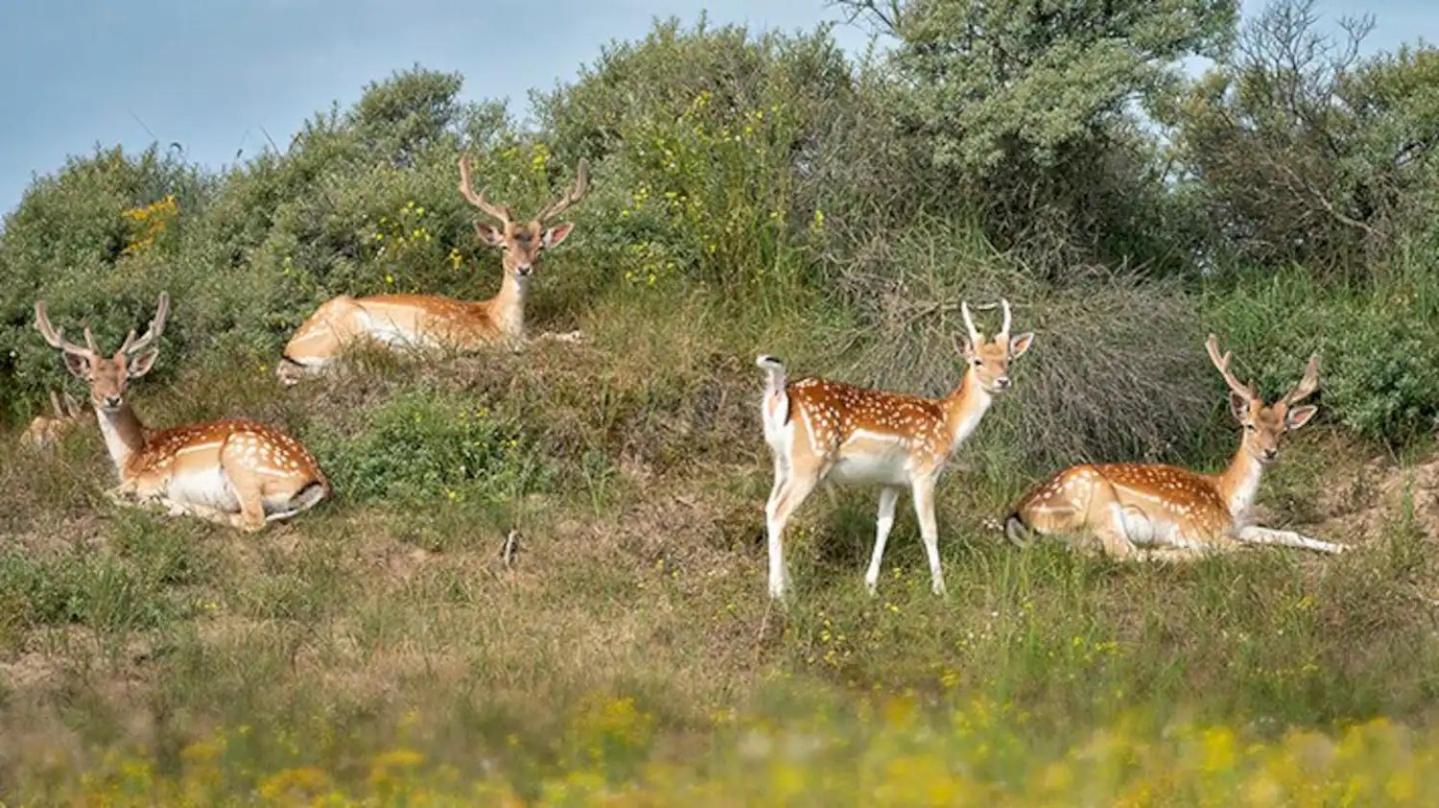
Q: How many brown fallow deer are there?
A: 4